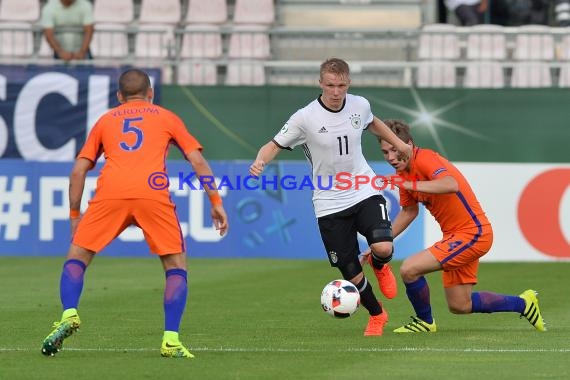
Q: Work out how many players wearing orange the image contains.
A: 2